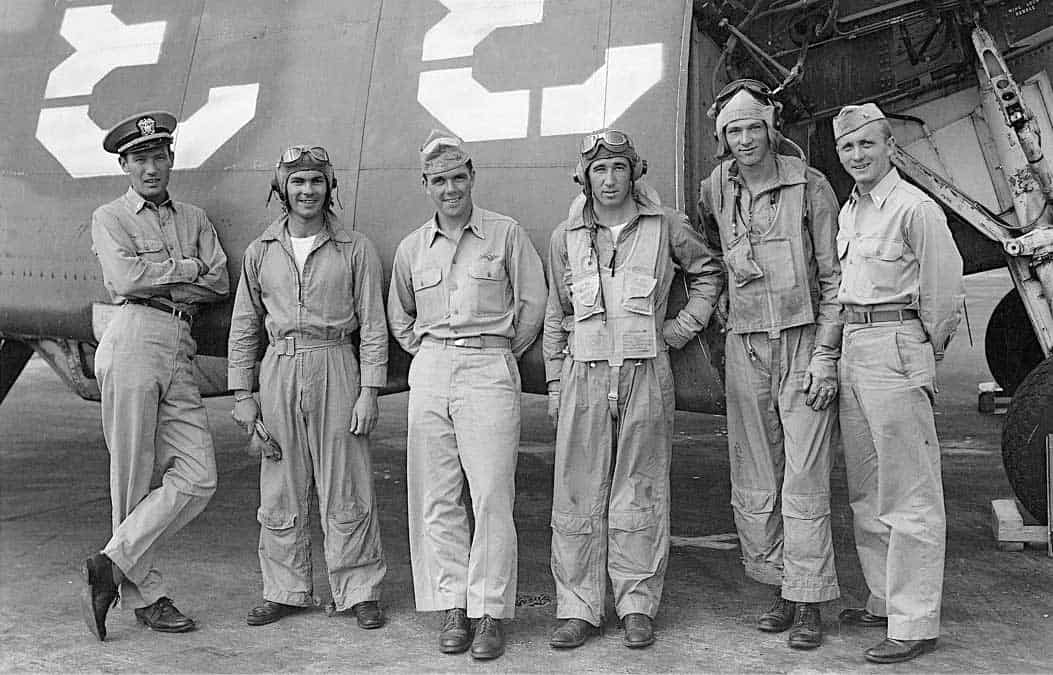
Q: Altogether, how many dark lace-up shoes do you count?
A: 12